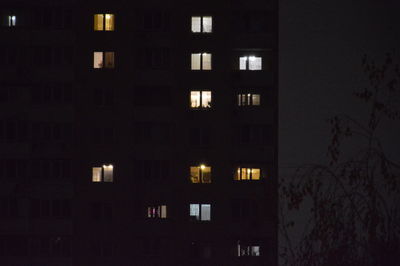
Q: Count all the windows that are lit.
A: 14